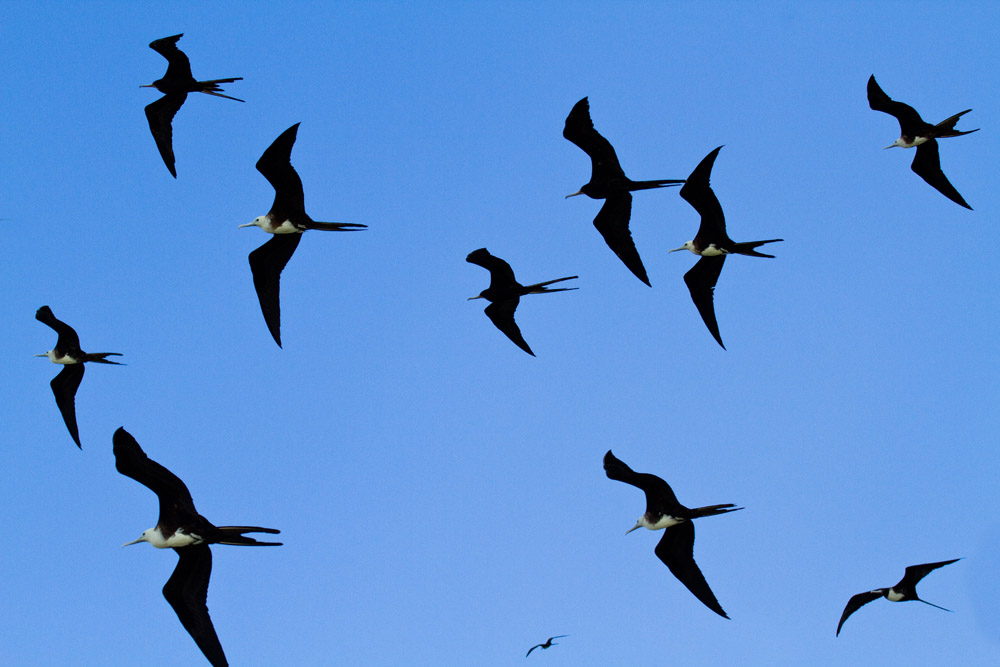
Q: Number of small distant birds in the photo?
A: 1